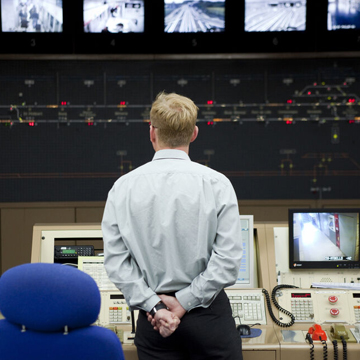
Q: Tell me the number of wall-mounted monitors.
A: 5